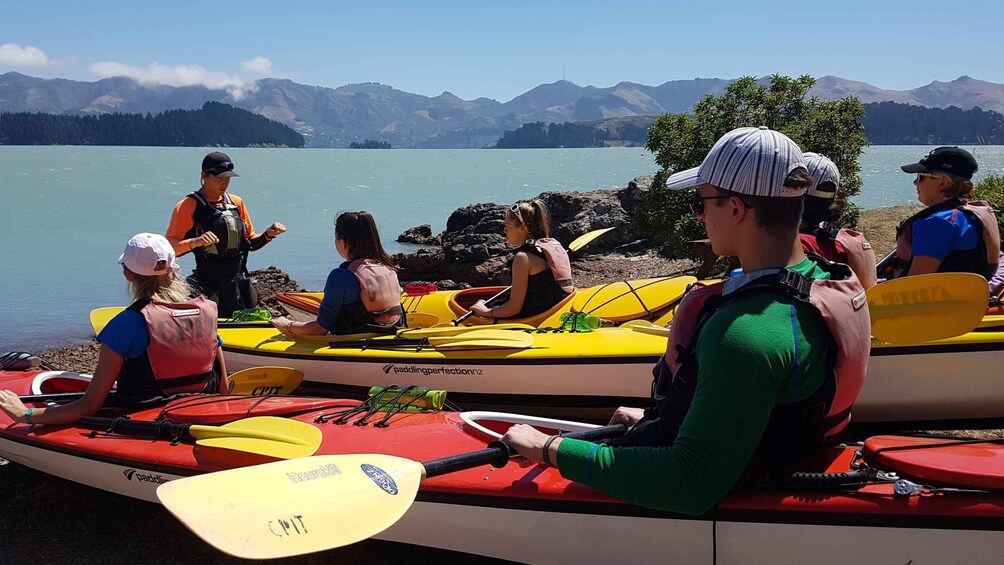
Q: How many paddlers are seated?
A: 6